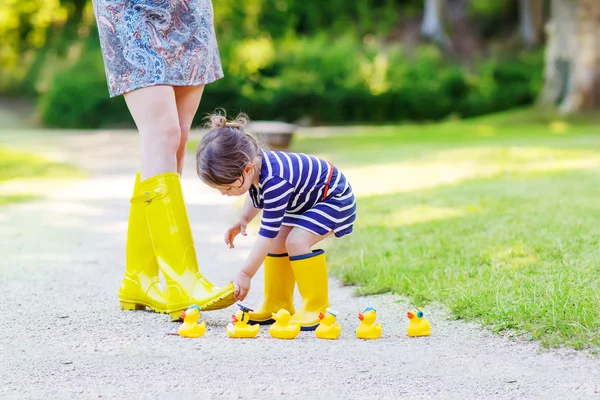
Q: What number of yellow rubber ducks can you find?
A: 6